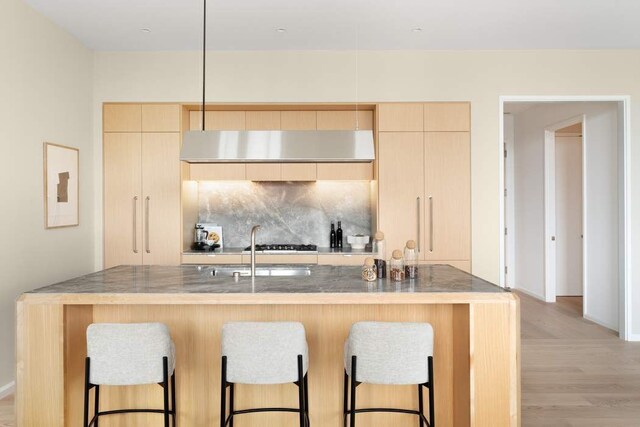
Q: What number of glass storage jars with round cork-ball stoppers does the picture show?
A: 4